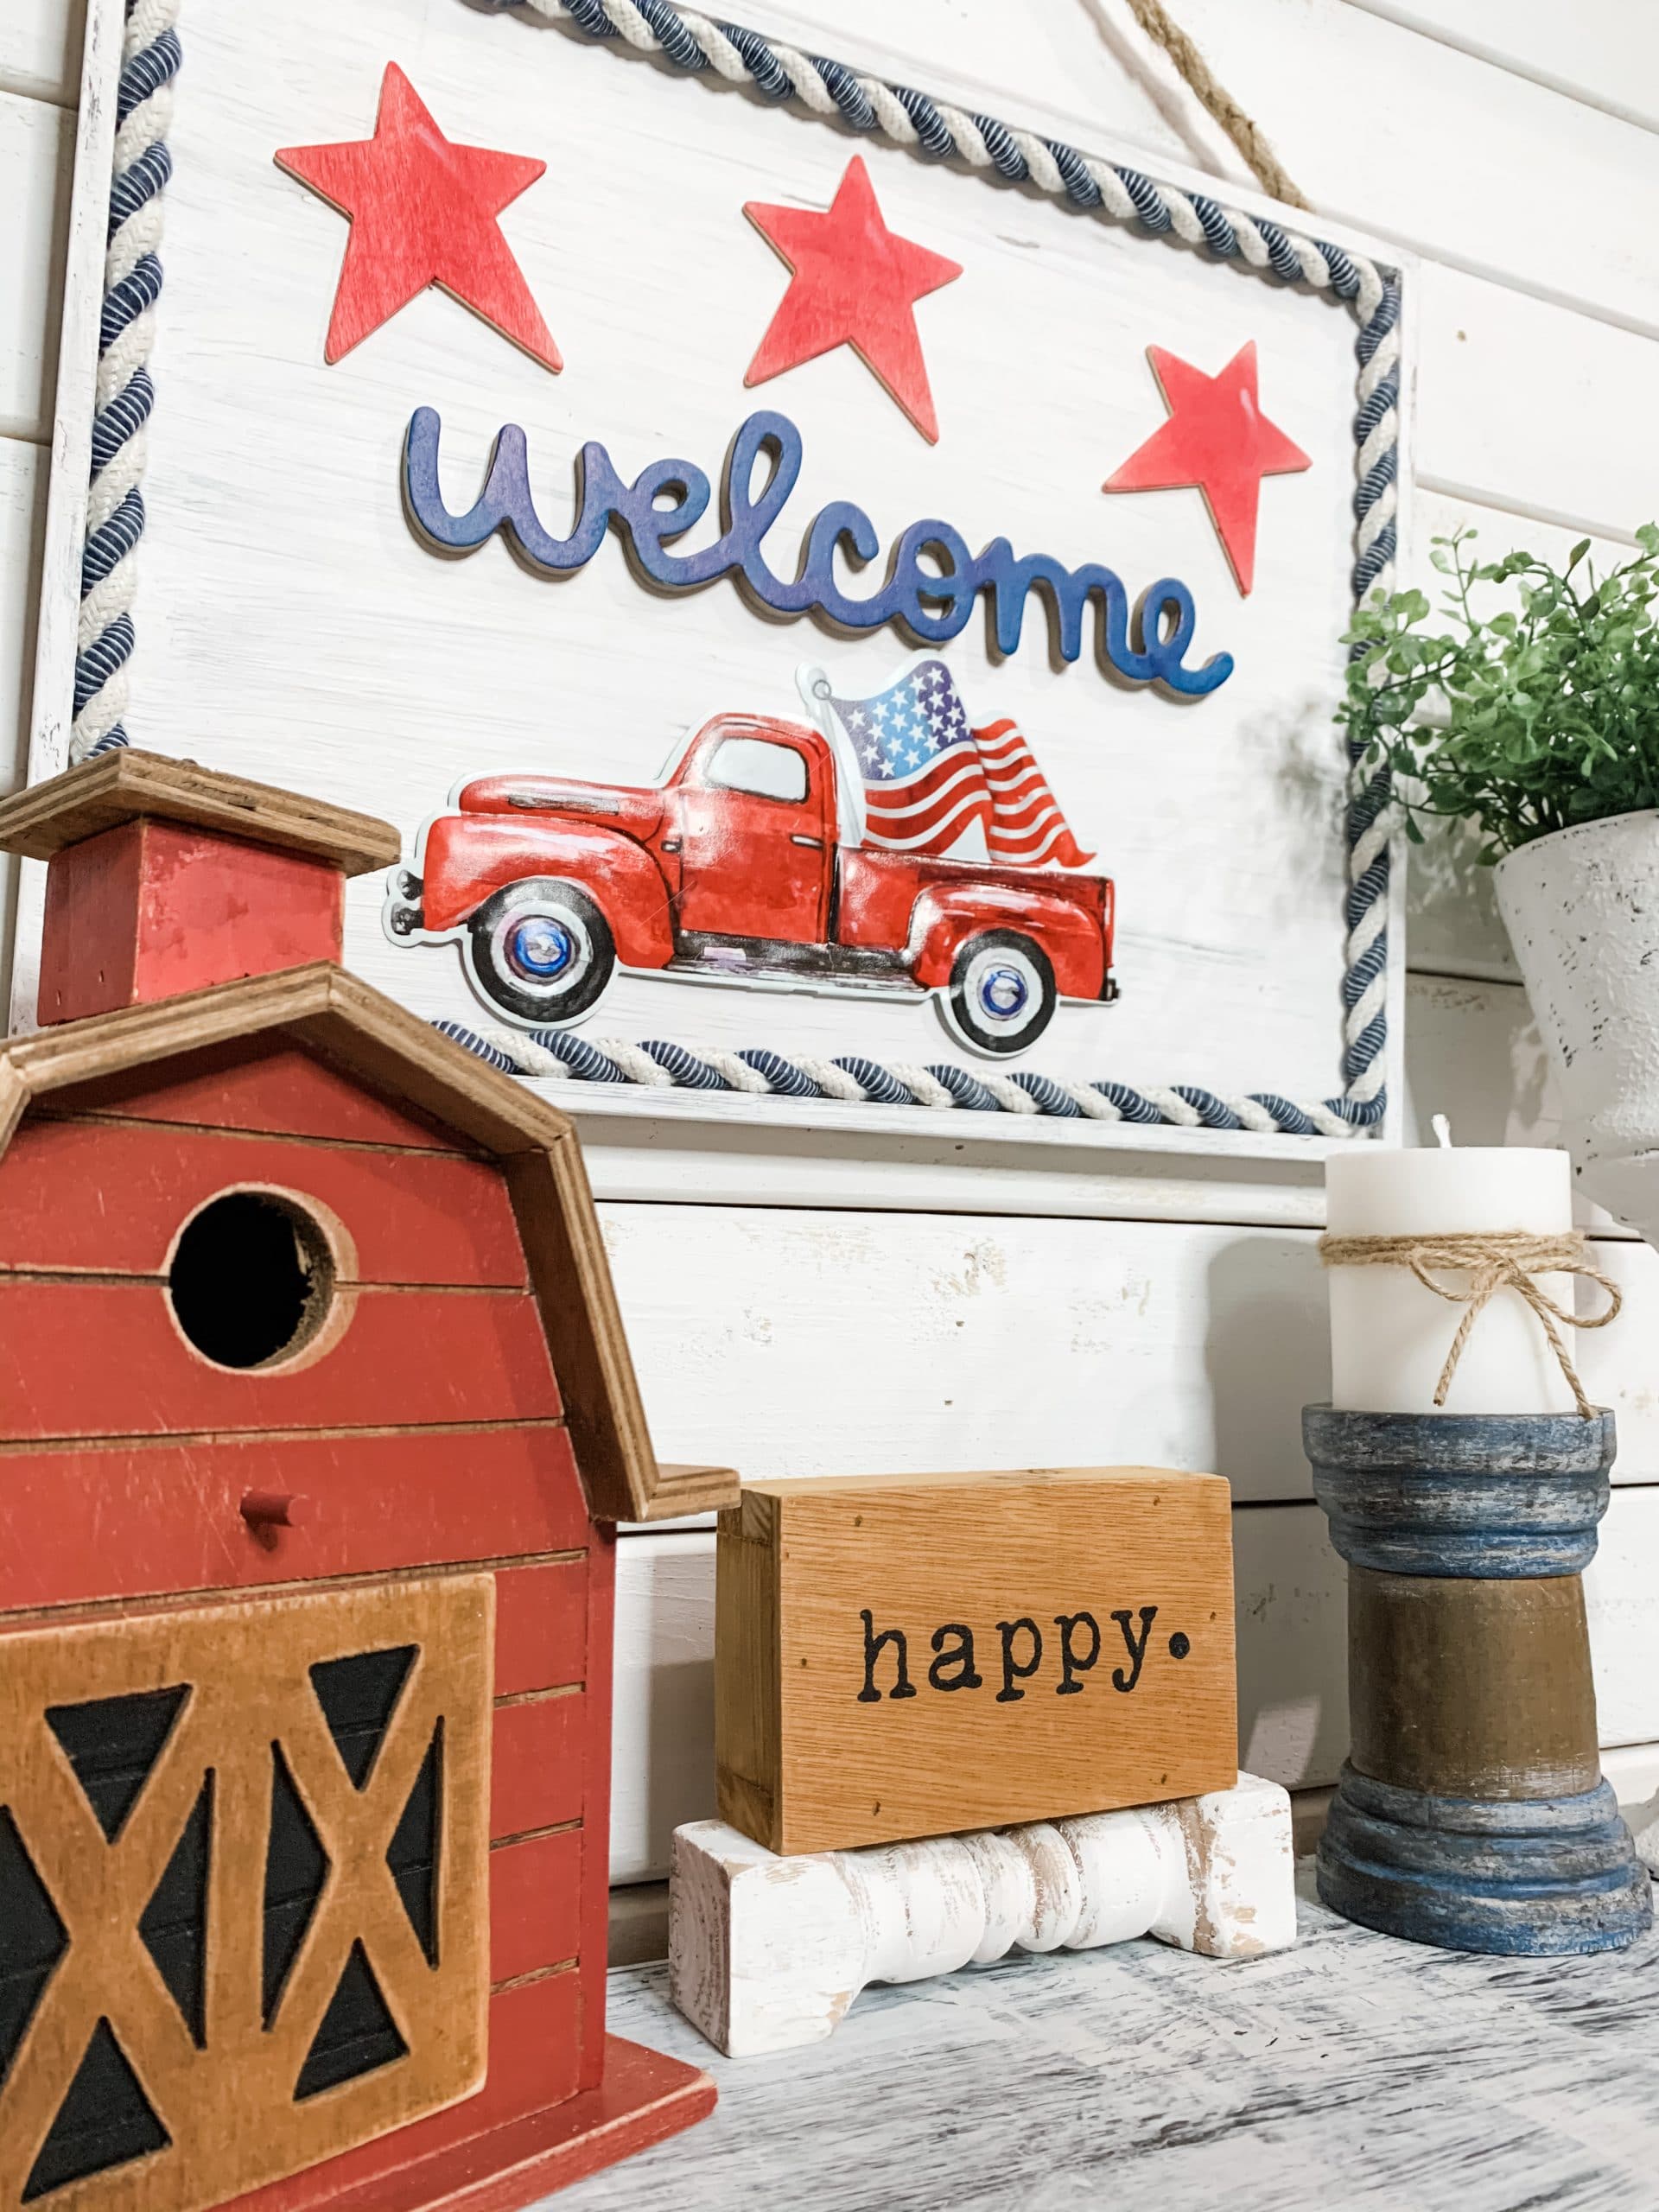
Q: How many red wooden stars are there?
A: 3